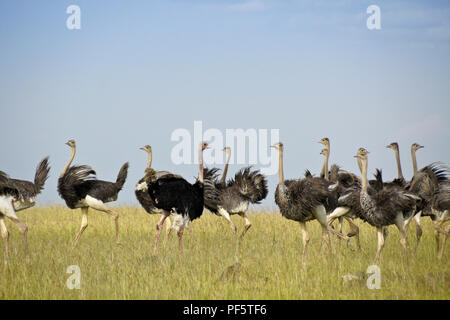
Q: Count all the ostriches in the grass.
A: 12